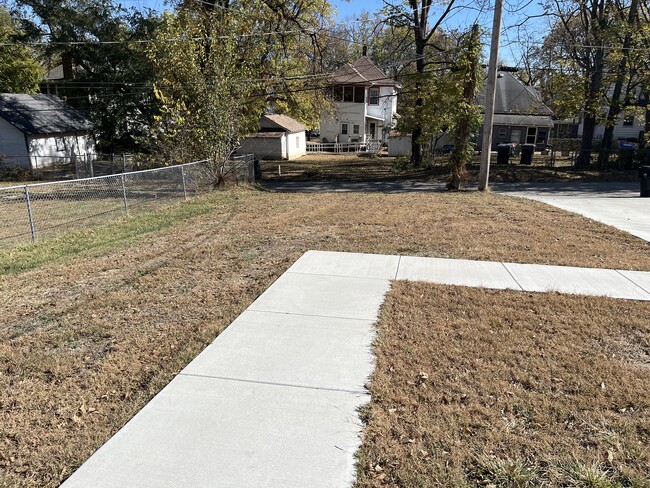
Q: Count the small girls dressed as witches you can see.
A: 0